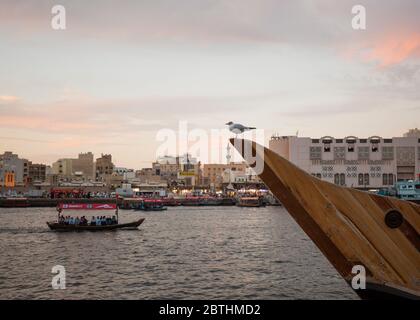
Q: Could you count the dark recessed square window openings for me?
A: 3